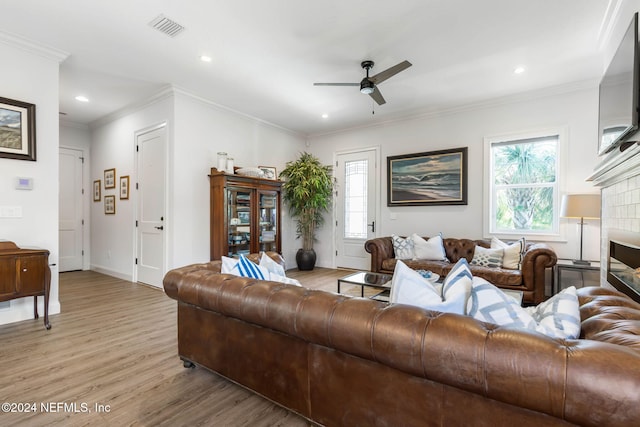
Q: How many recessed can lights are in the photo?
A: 4